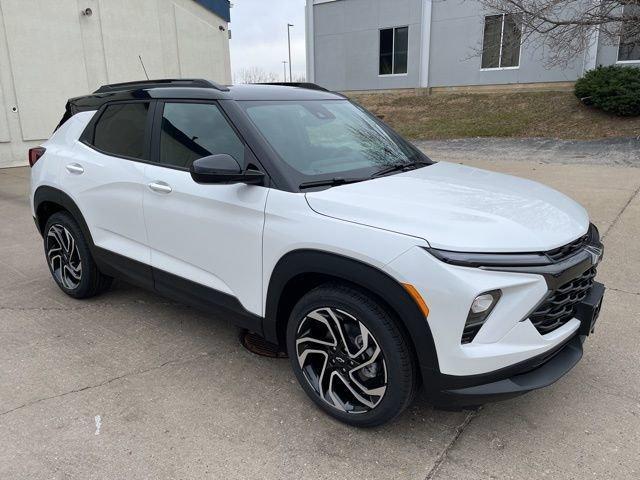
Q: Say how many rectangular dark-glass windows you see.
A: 3